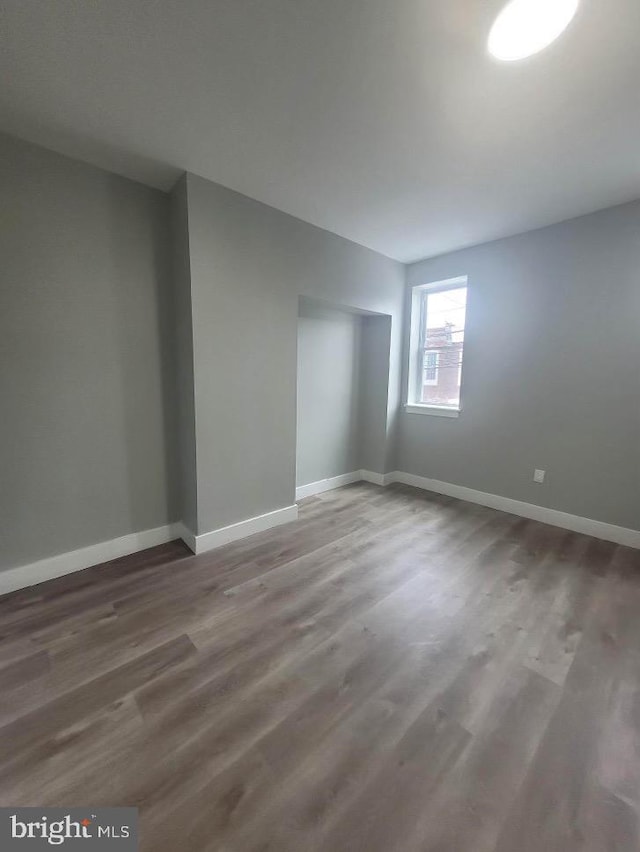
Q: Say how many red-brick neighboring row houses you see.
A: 1